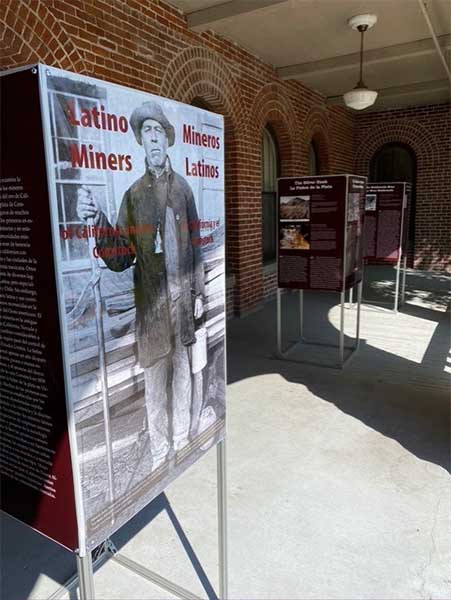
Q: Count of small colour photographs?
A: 2